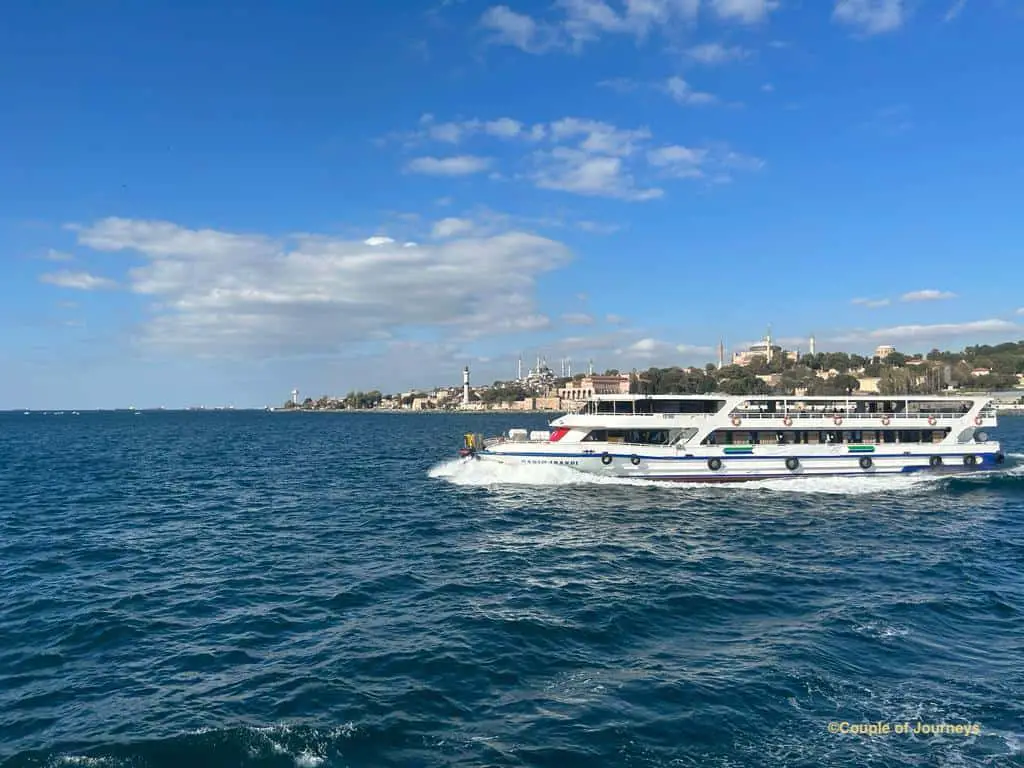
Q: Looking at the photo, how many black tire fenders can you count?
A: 7